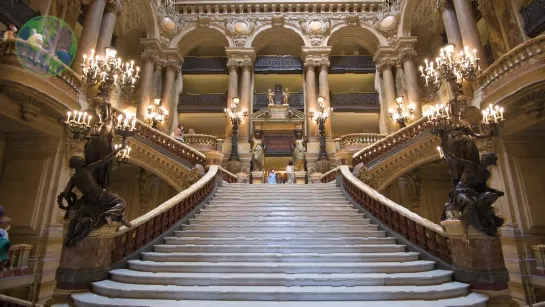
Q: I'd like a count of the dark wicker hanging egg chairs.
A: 0